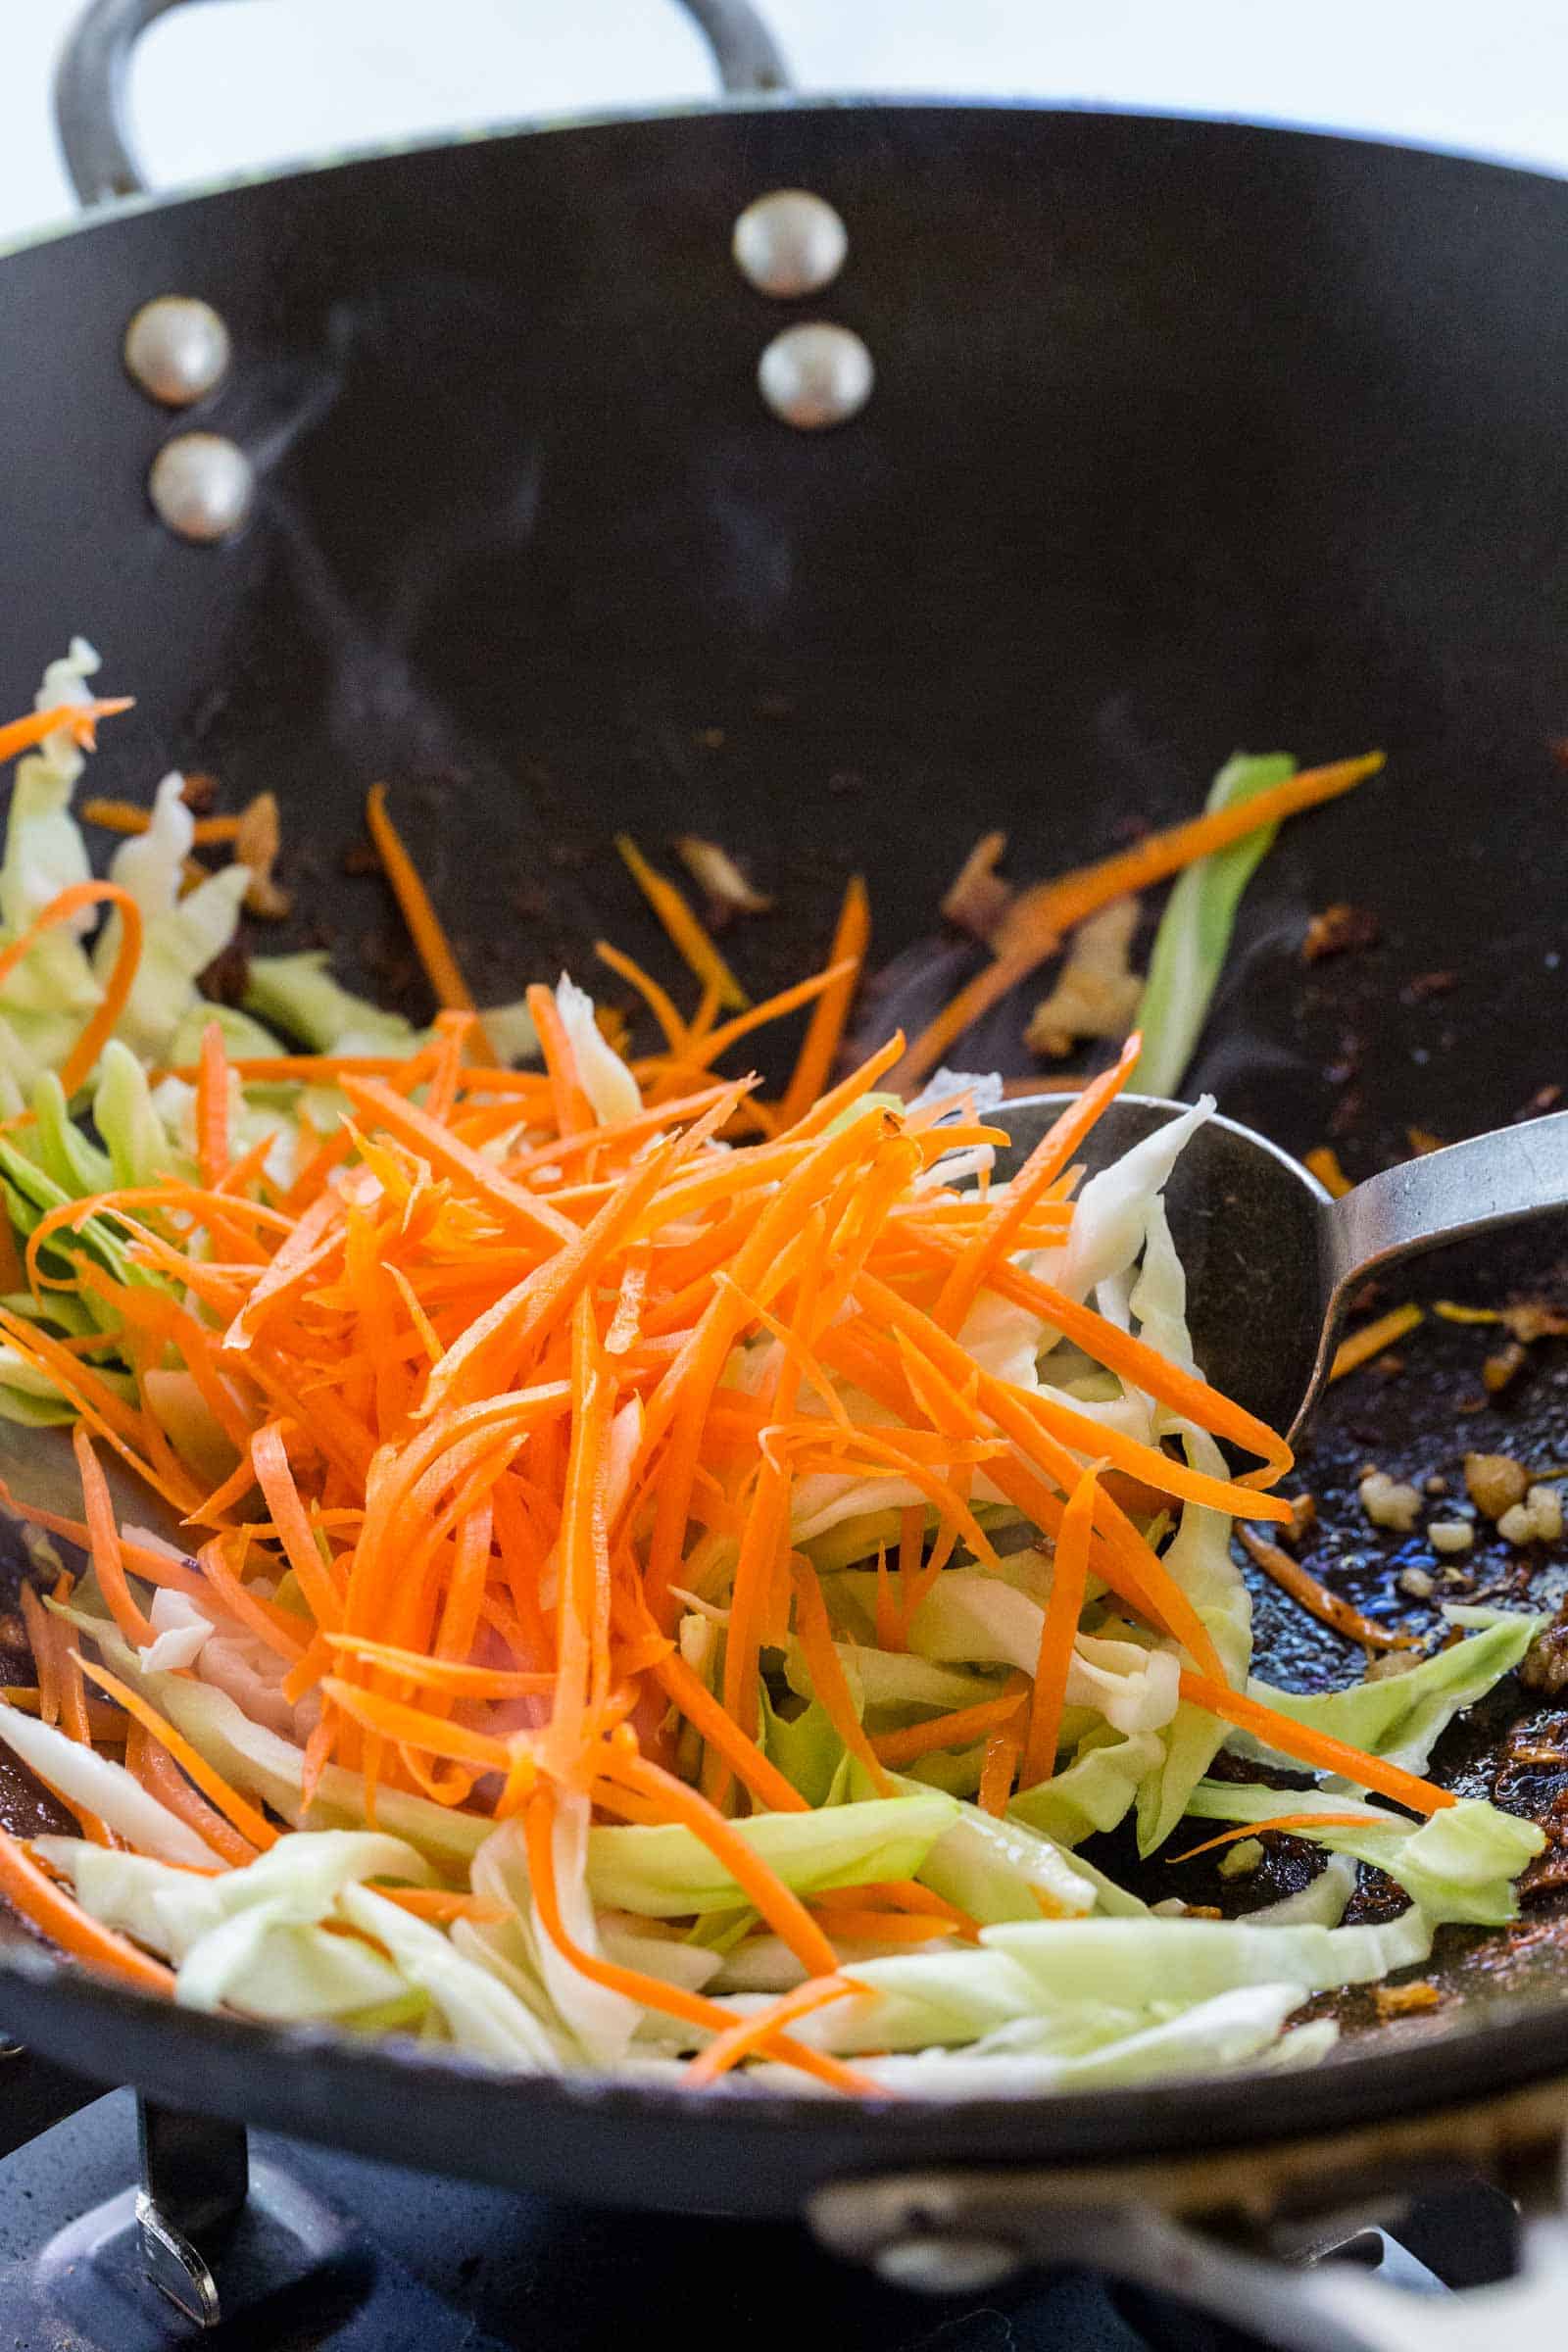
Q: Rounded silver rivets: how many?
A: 4